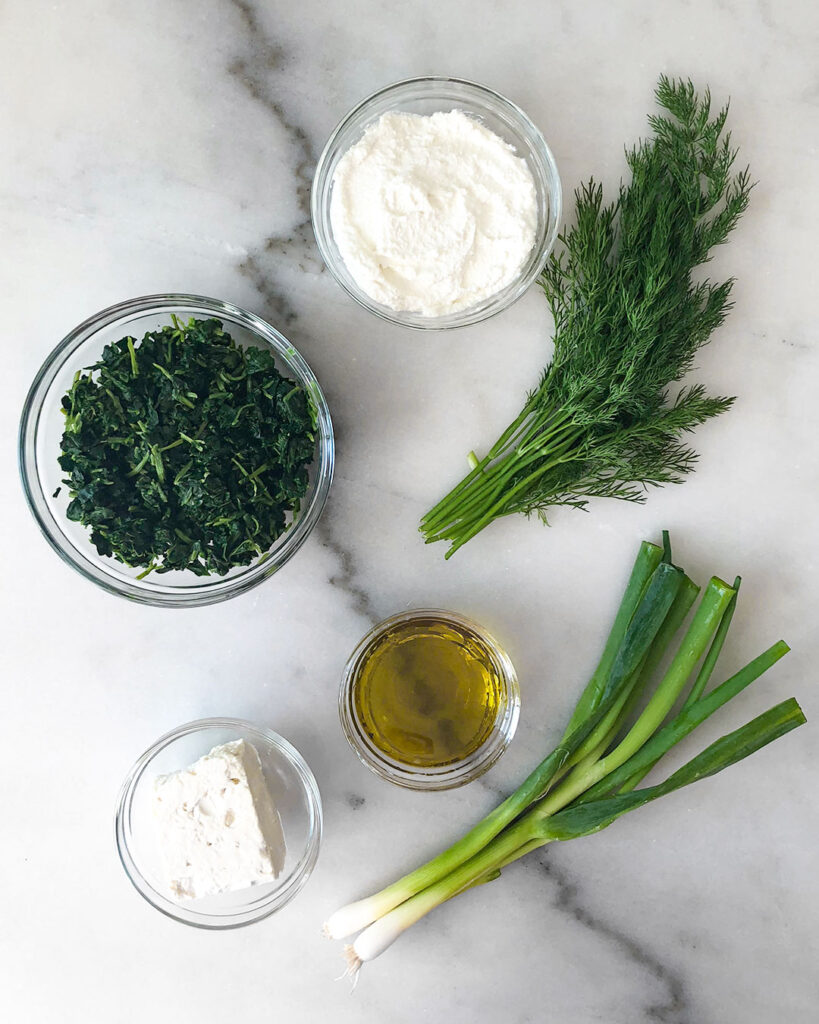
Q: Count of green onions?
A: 2